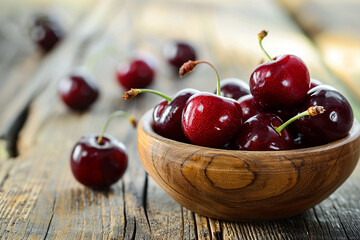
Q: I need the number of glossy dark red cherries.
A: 13